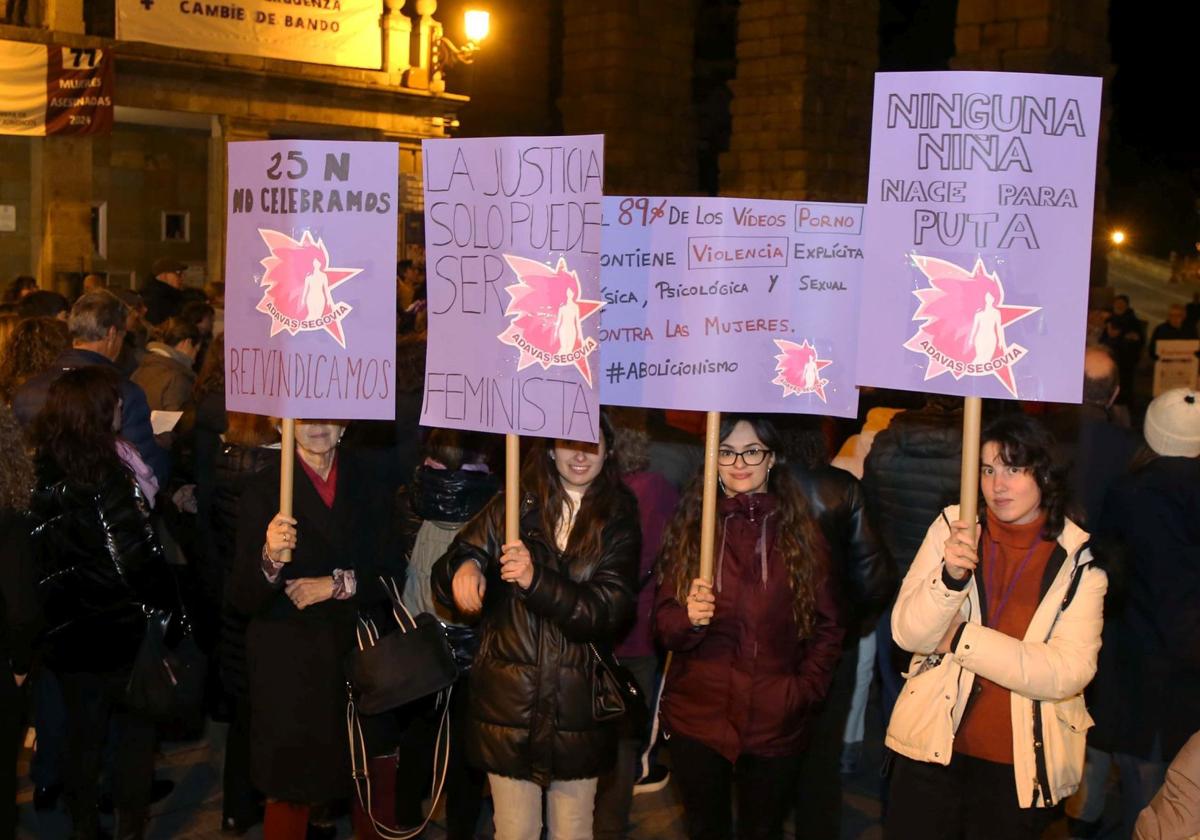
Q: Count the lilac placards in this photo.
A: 4